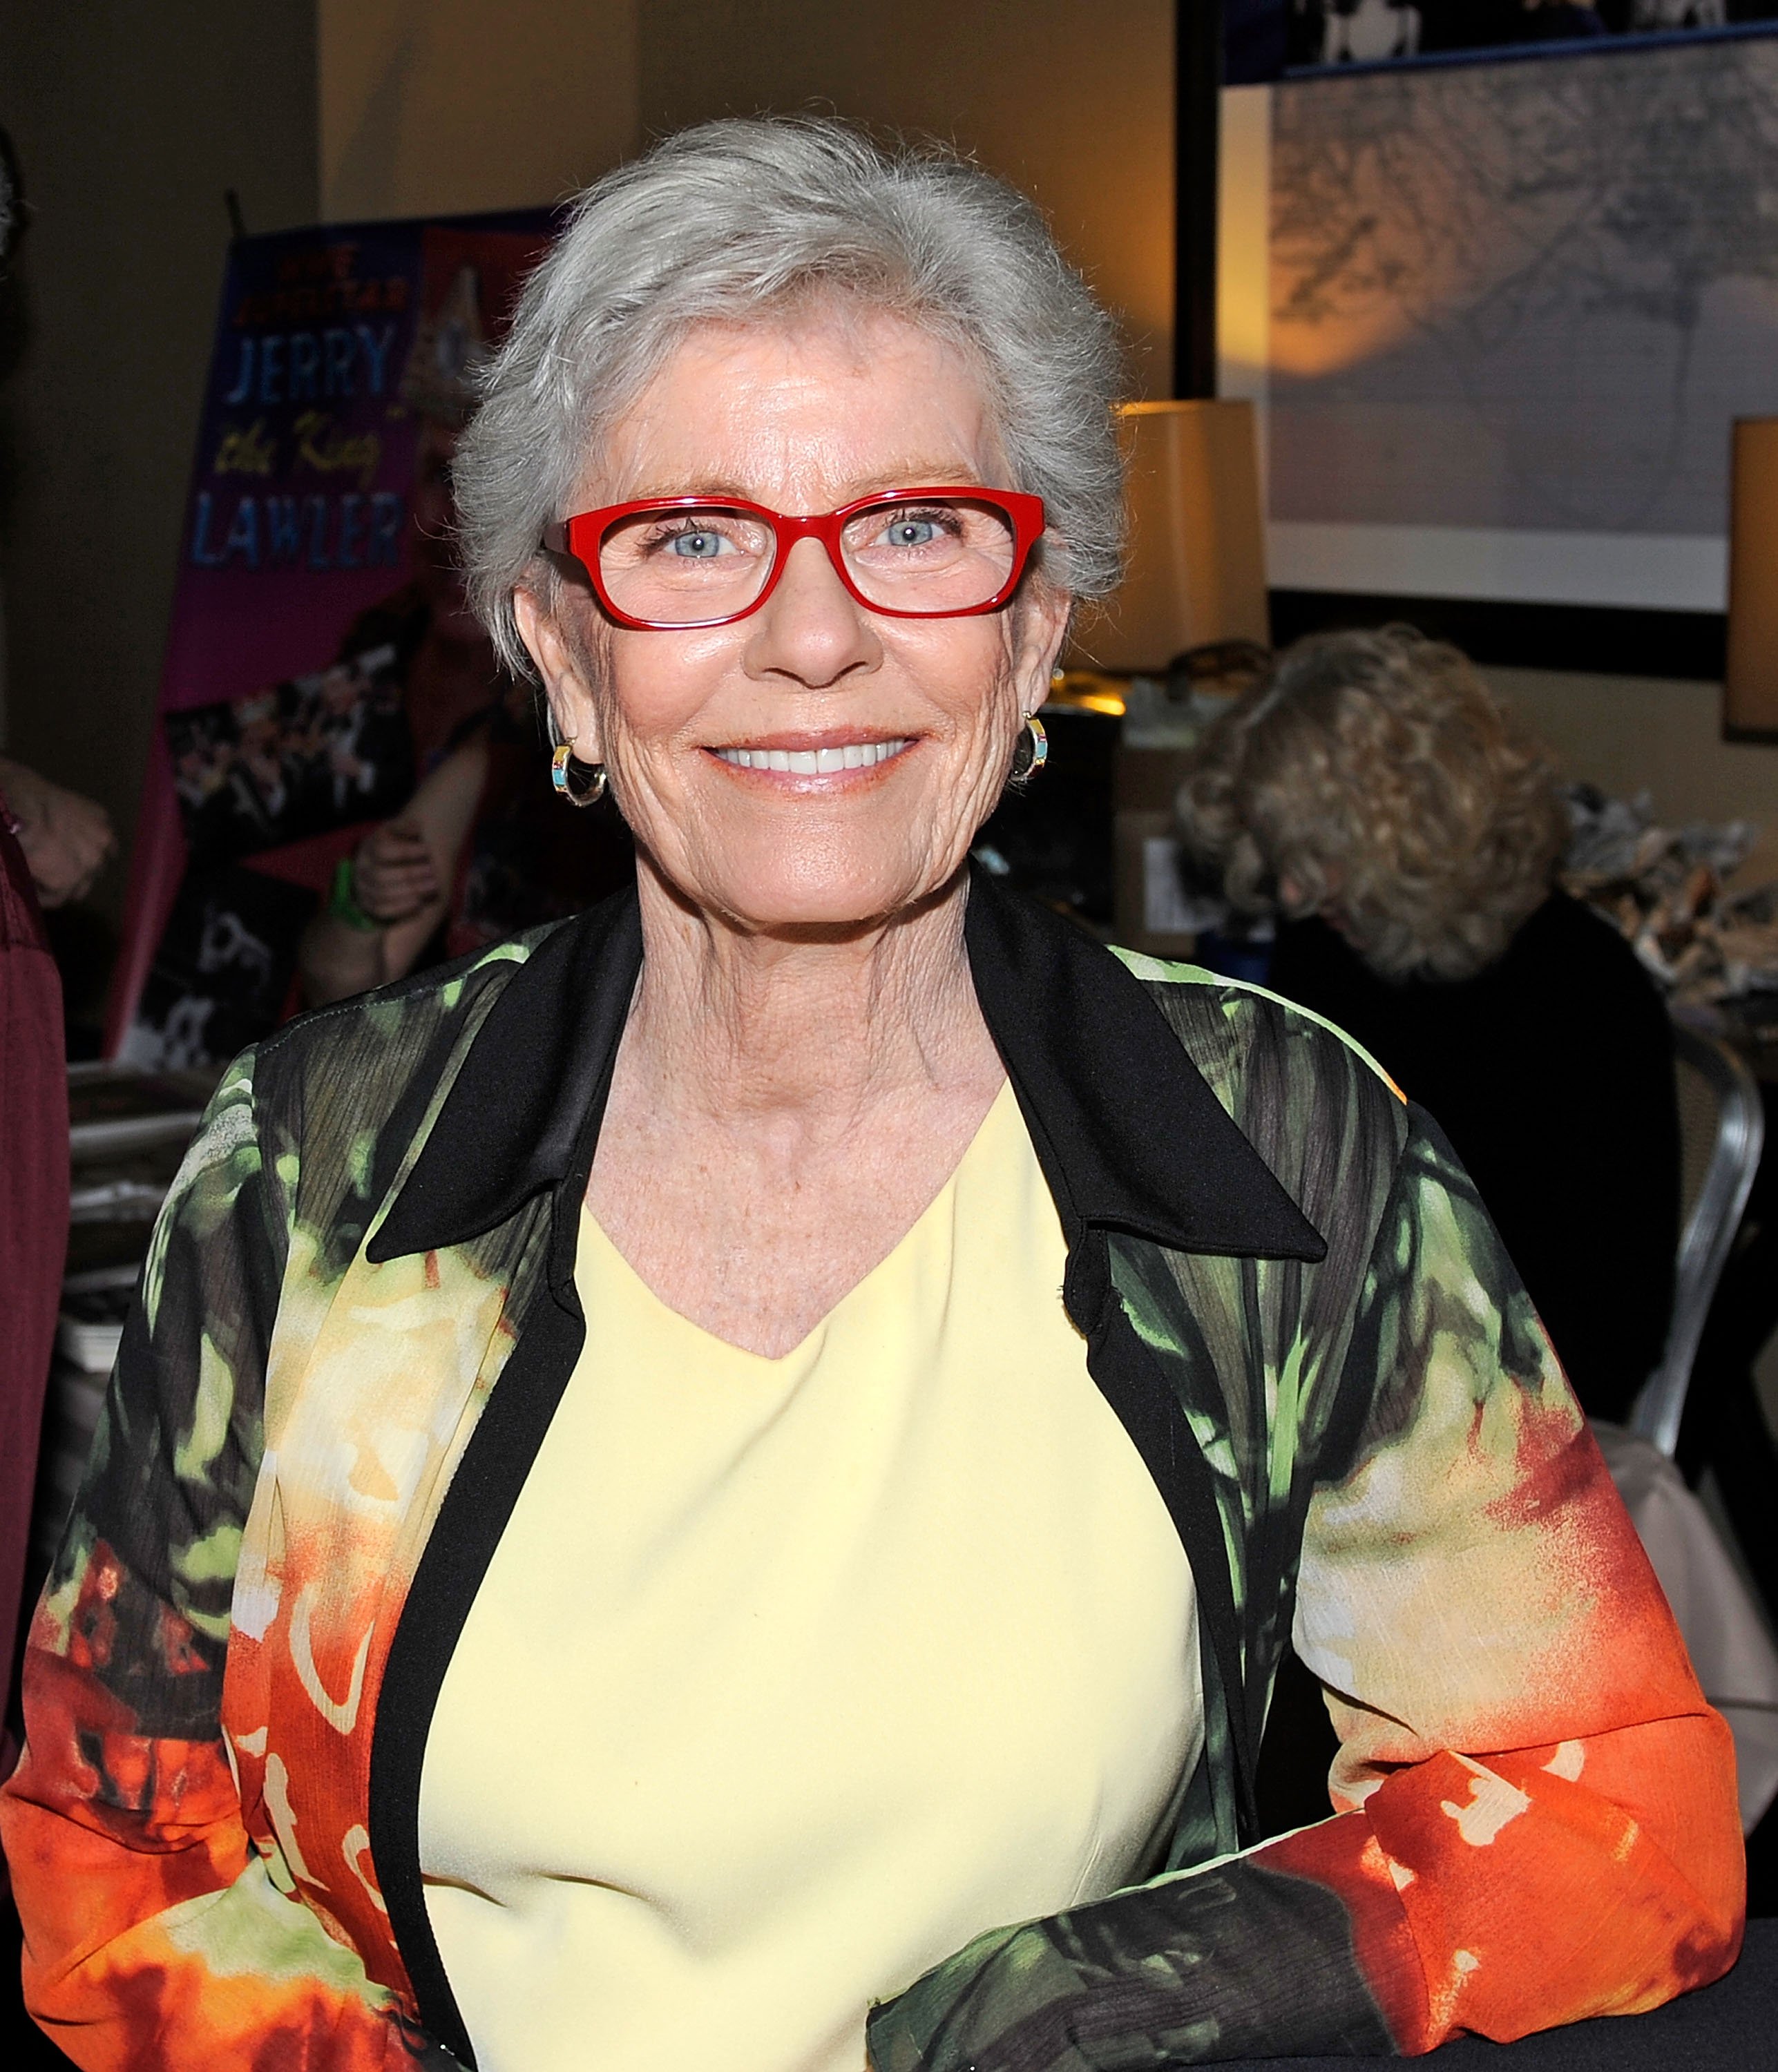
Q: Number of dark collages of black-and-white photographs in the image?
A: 2